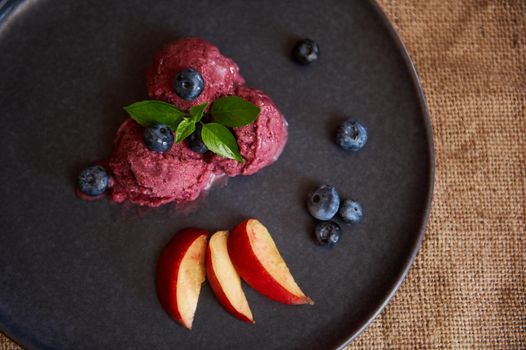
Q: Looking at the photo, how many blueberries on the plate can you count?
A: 9